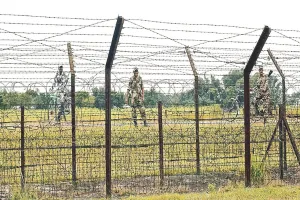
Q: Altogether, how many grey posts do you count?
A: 3